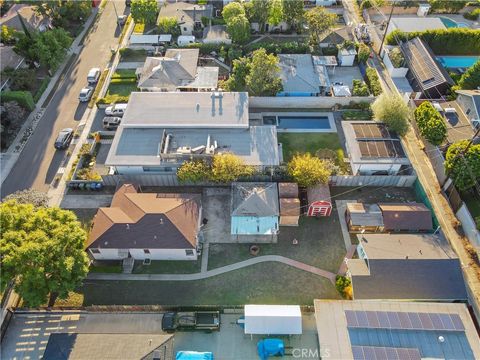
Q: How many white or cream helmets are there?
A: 0